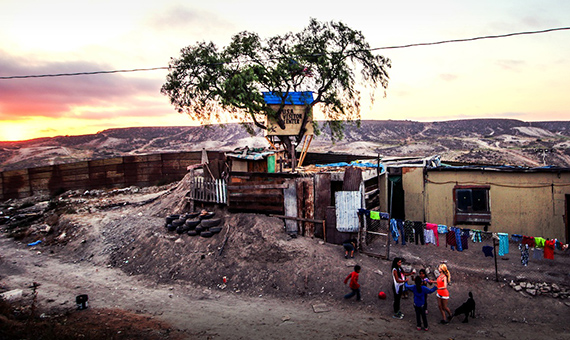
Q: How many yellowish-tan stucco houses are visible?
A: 1